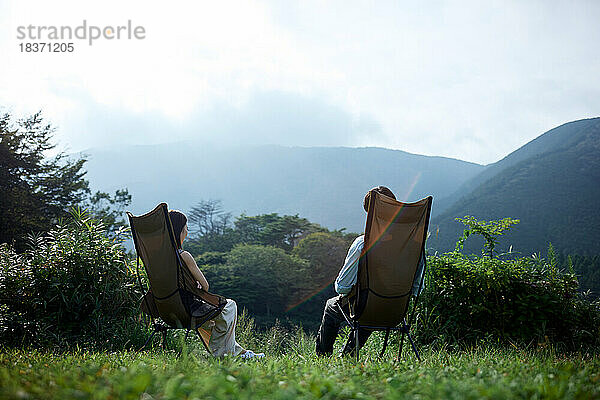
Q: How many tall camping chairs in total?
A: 2